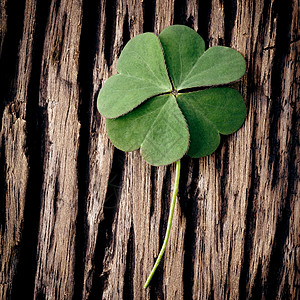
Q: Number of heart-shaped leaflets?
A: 4